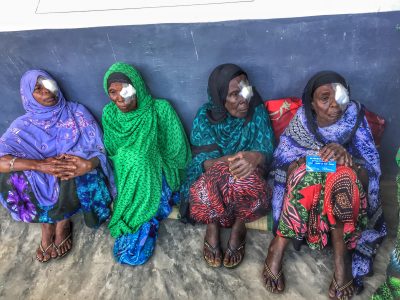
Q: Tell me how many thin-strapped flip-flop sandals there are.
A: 6